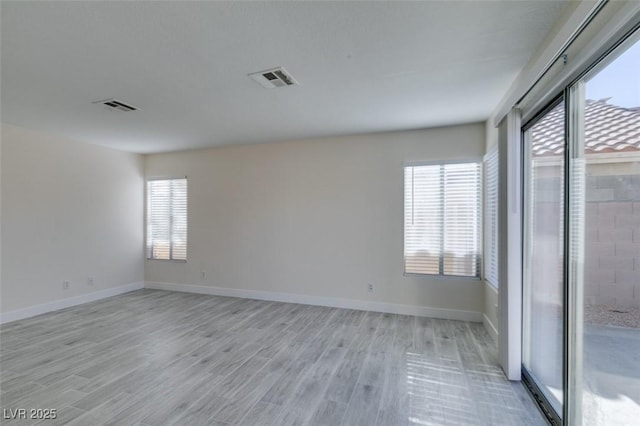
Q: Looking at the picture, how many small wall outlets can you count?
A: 4